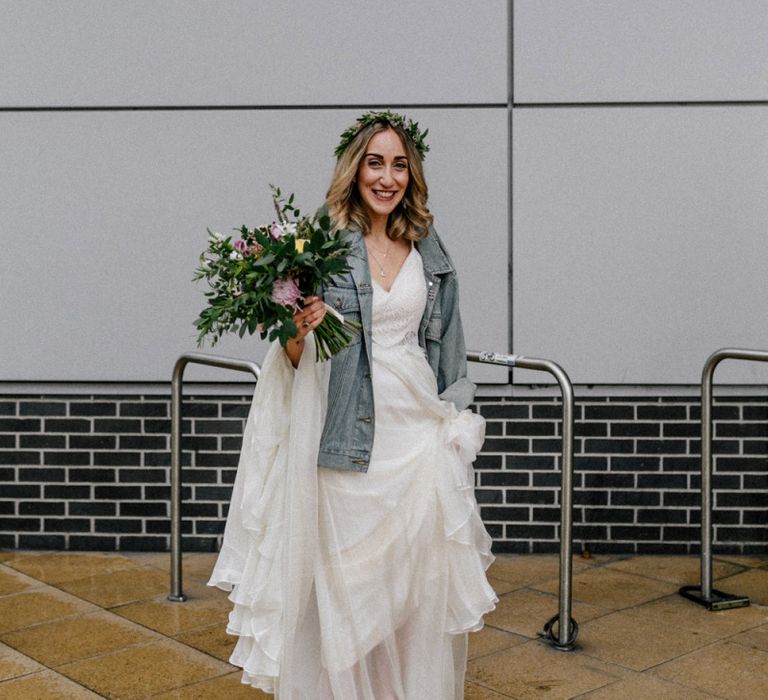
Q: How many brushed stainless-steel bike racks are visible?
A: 3